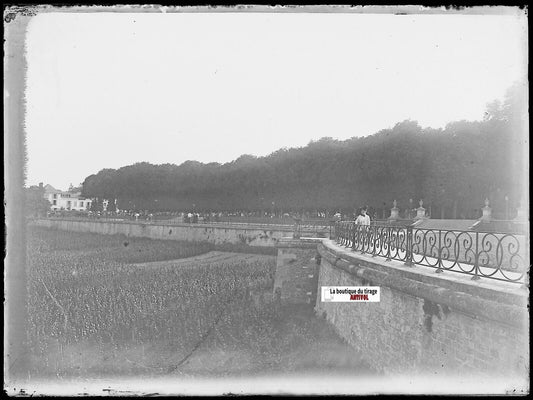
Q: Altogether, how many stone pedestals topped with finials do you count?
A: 4